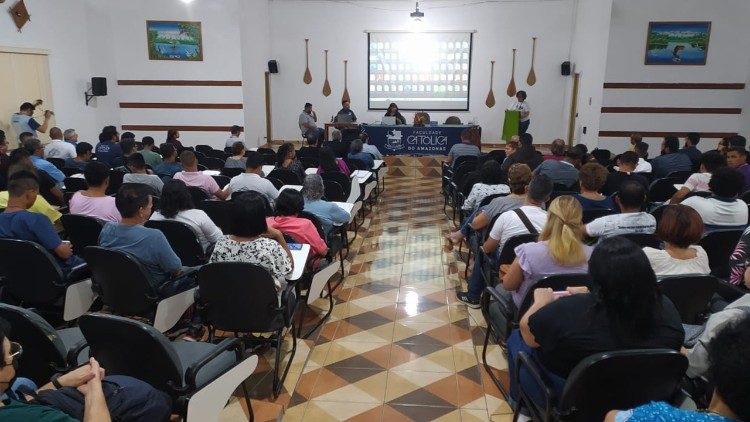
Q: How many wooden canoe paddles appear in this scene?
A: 6